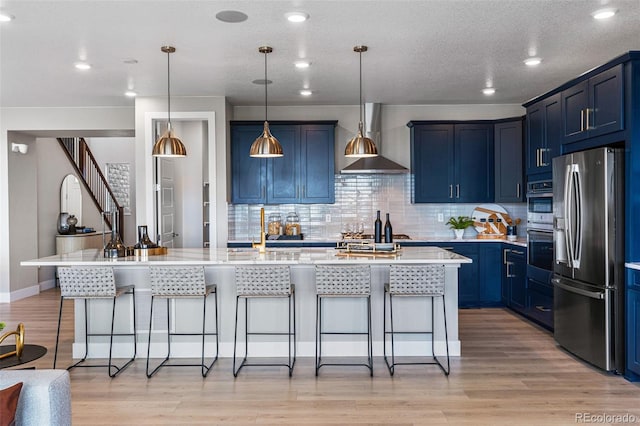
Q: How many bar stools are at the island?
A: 5